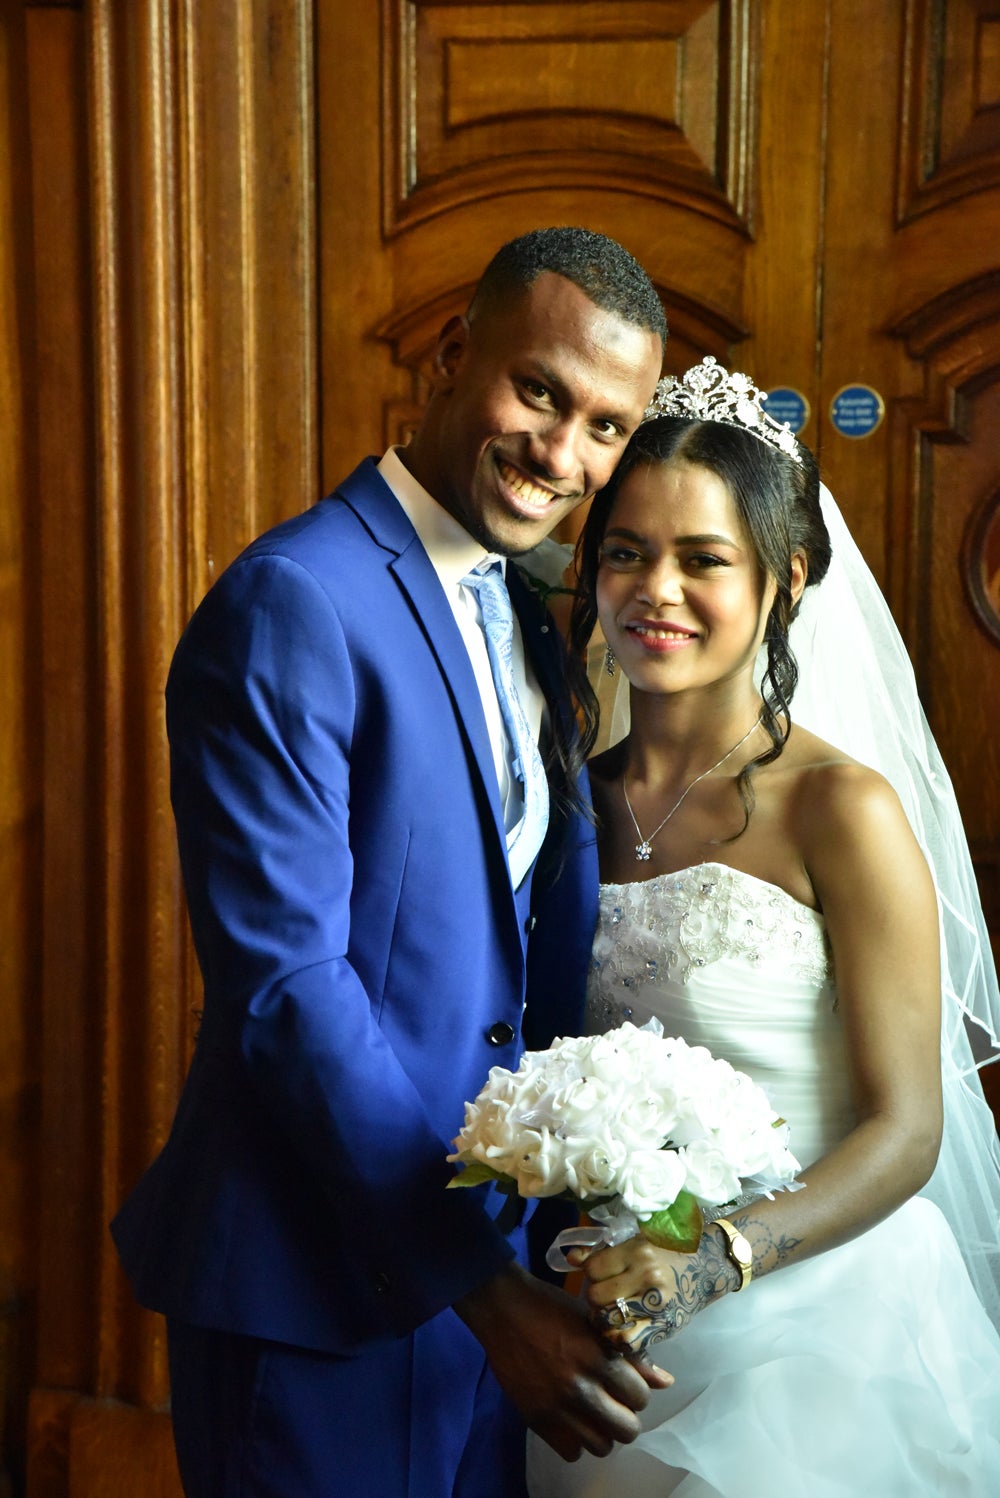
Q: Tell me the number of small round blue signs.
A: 2